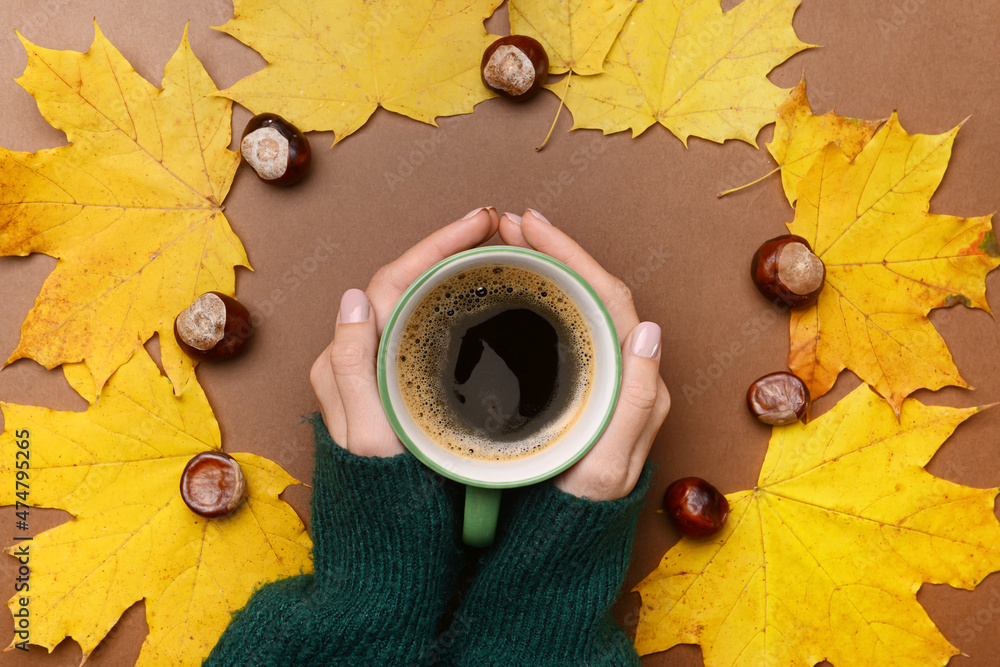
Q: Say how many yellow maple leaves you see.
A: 8